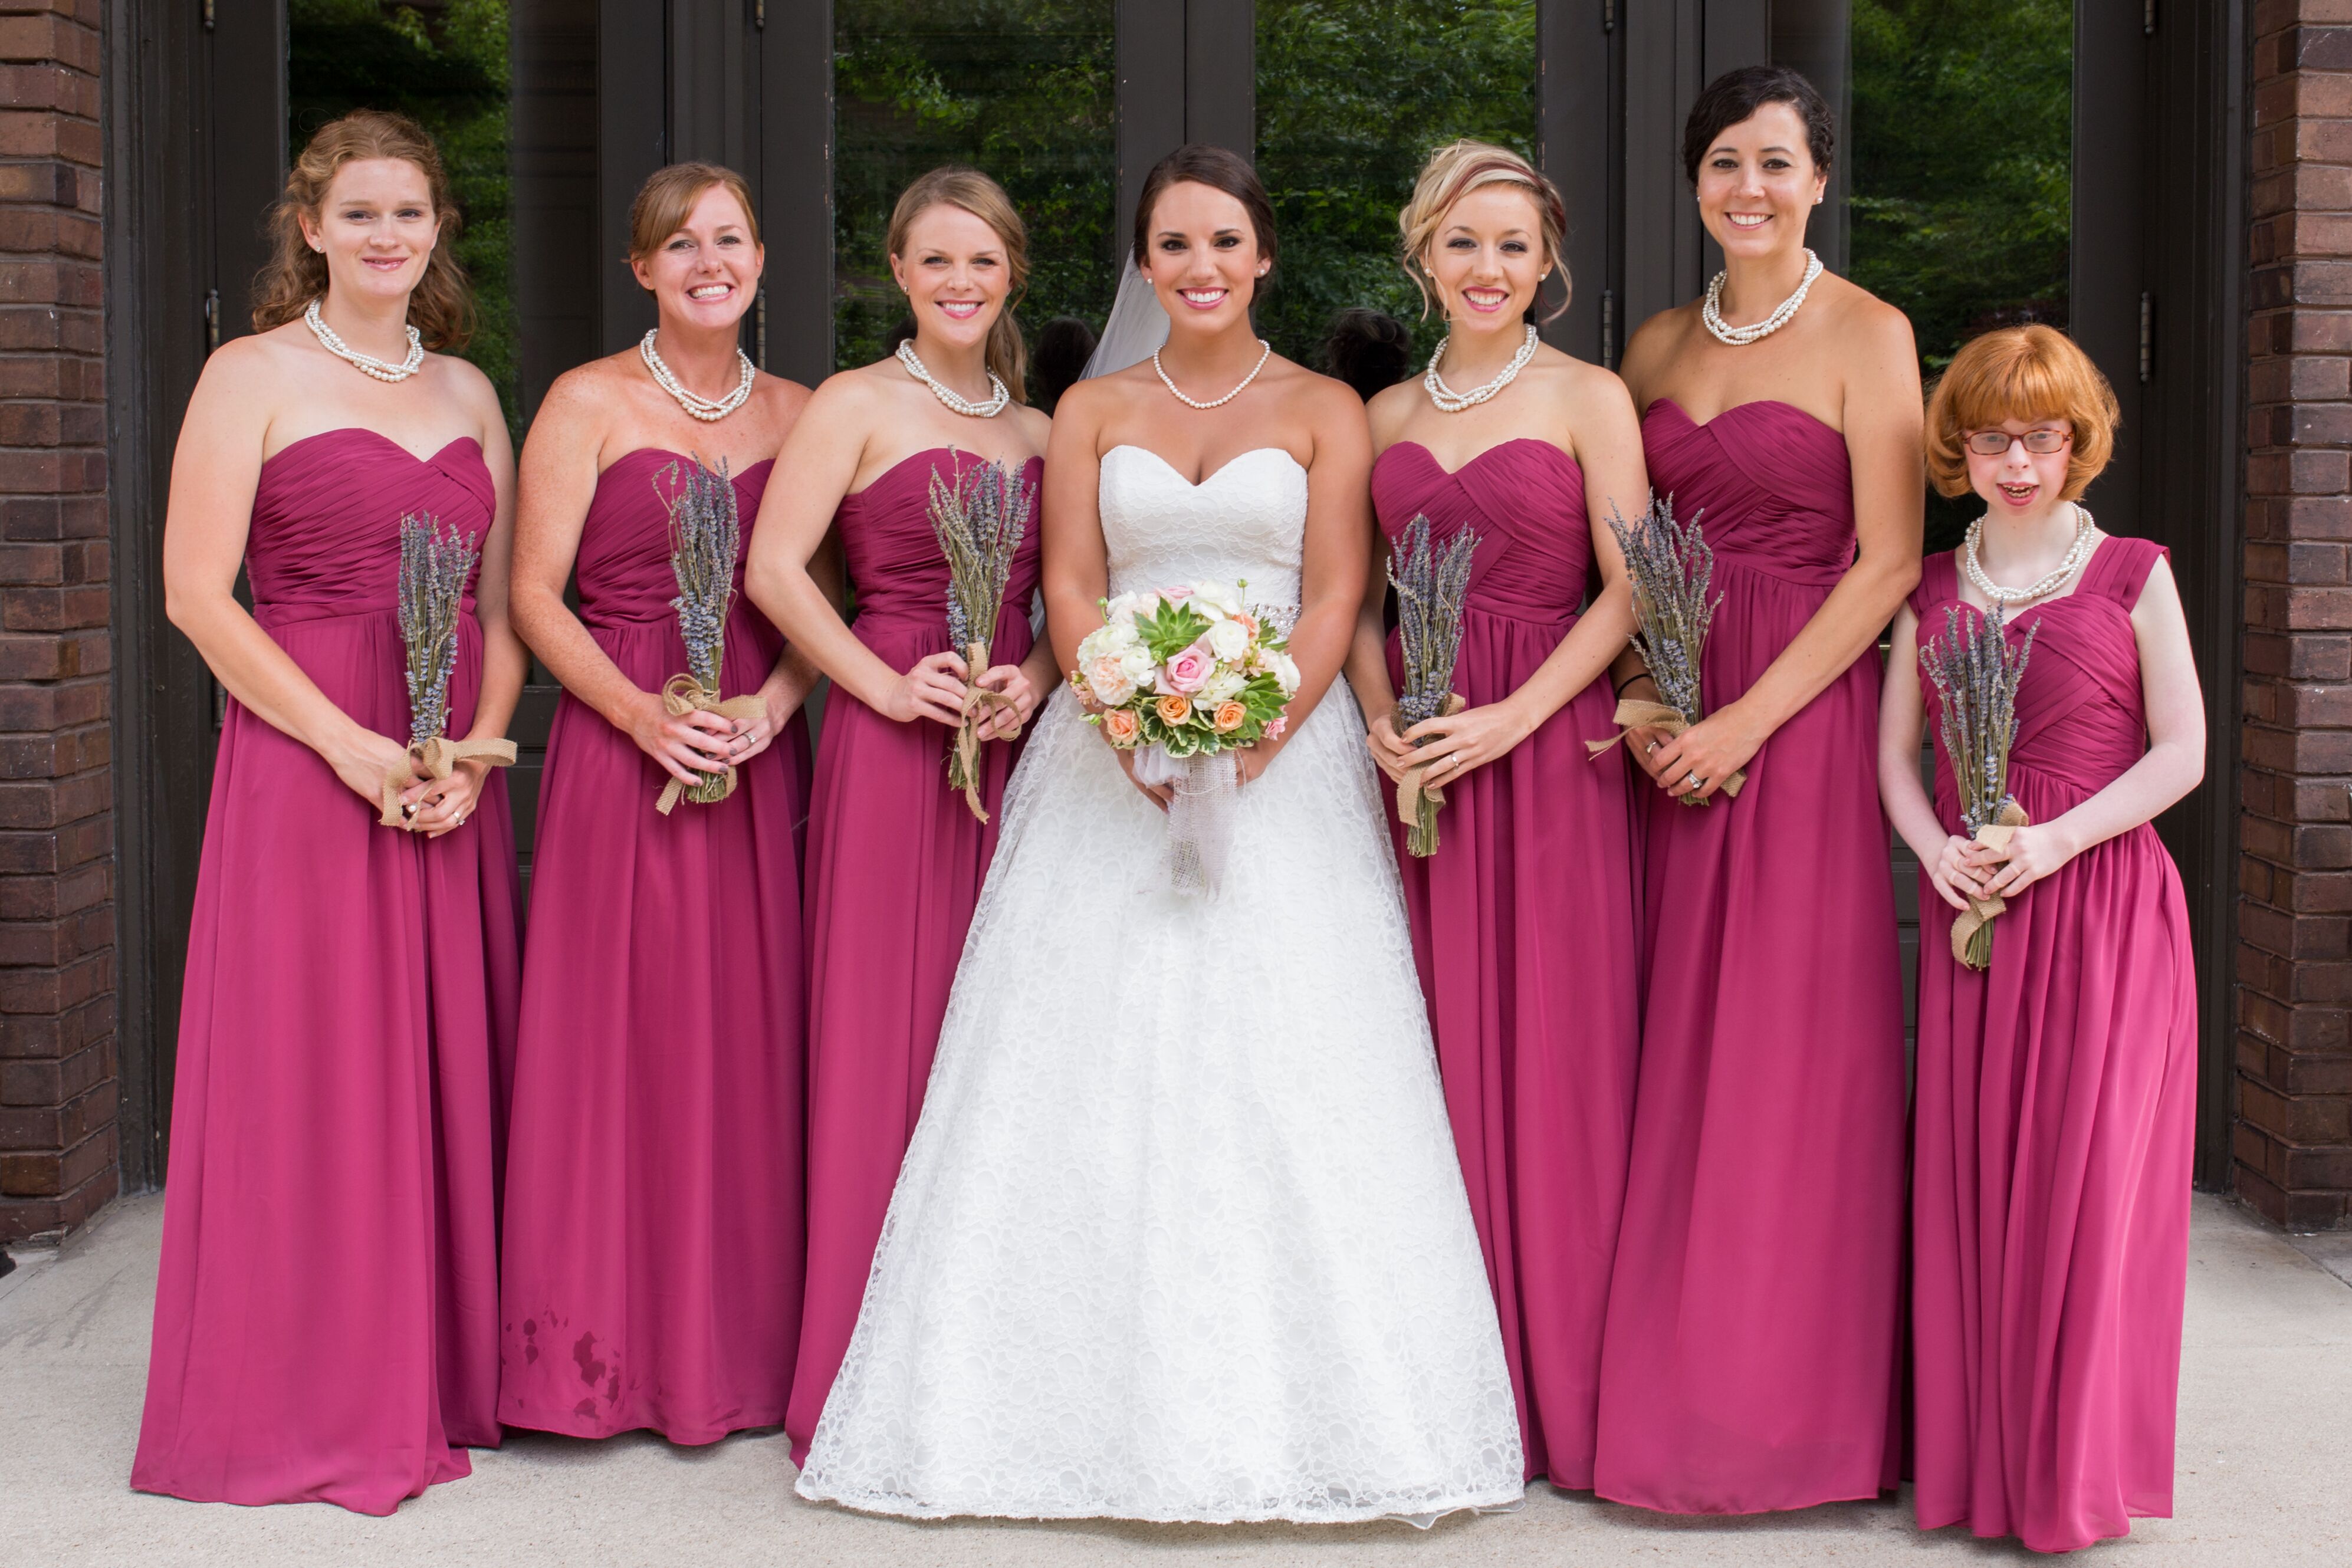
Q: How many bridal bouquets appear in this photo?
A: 1